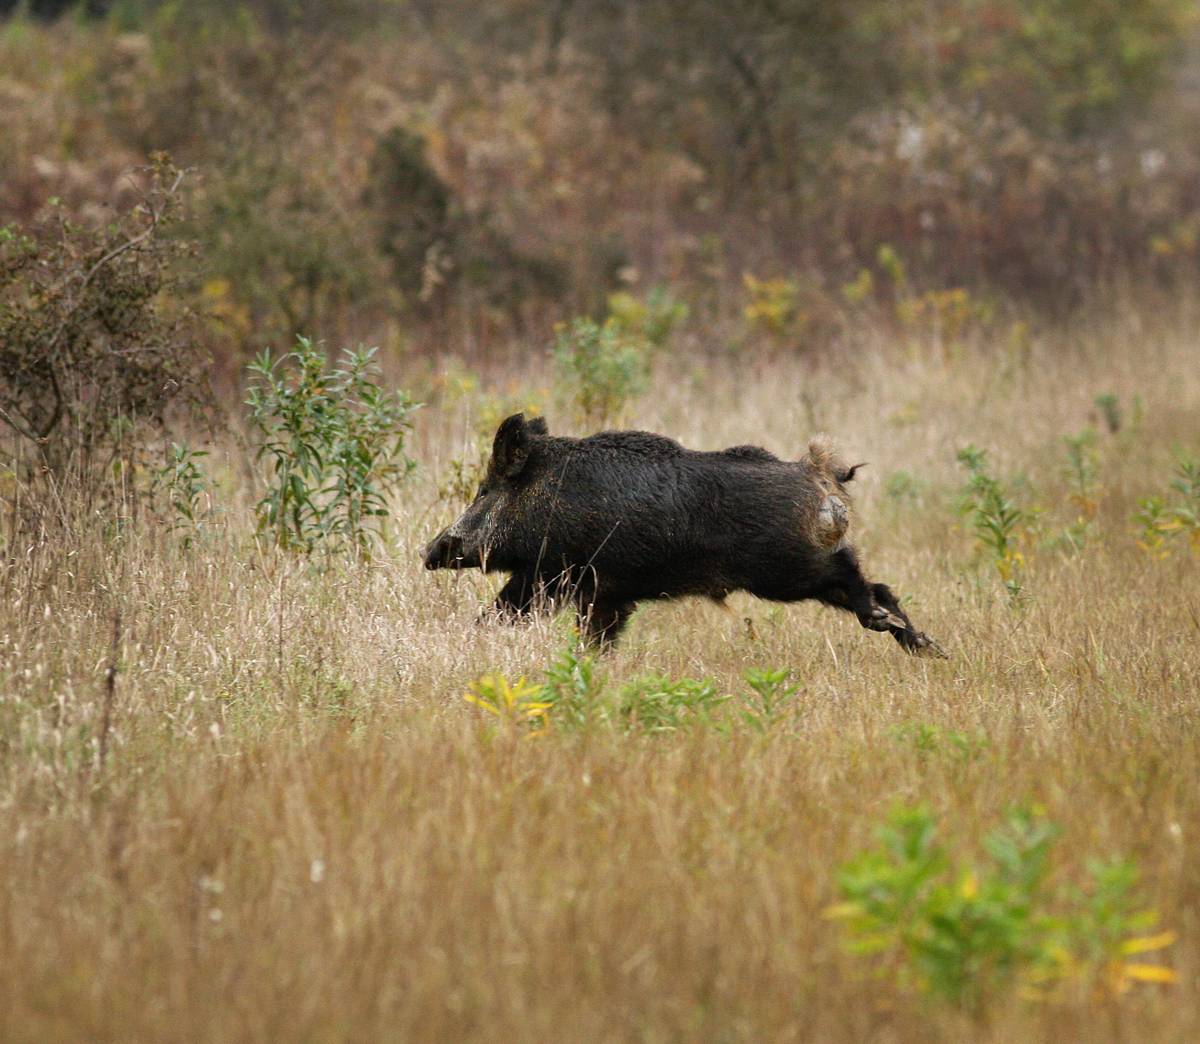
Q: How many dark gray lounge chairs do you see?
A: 0